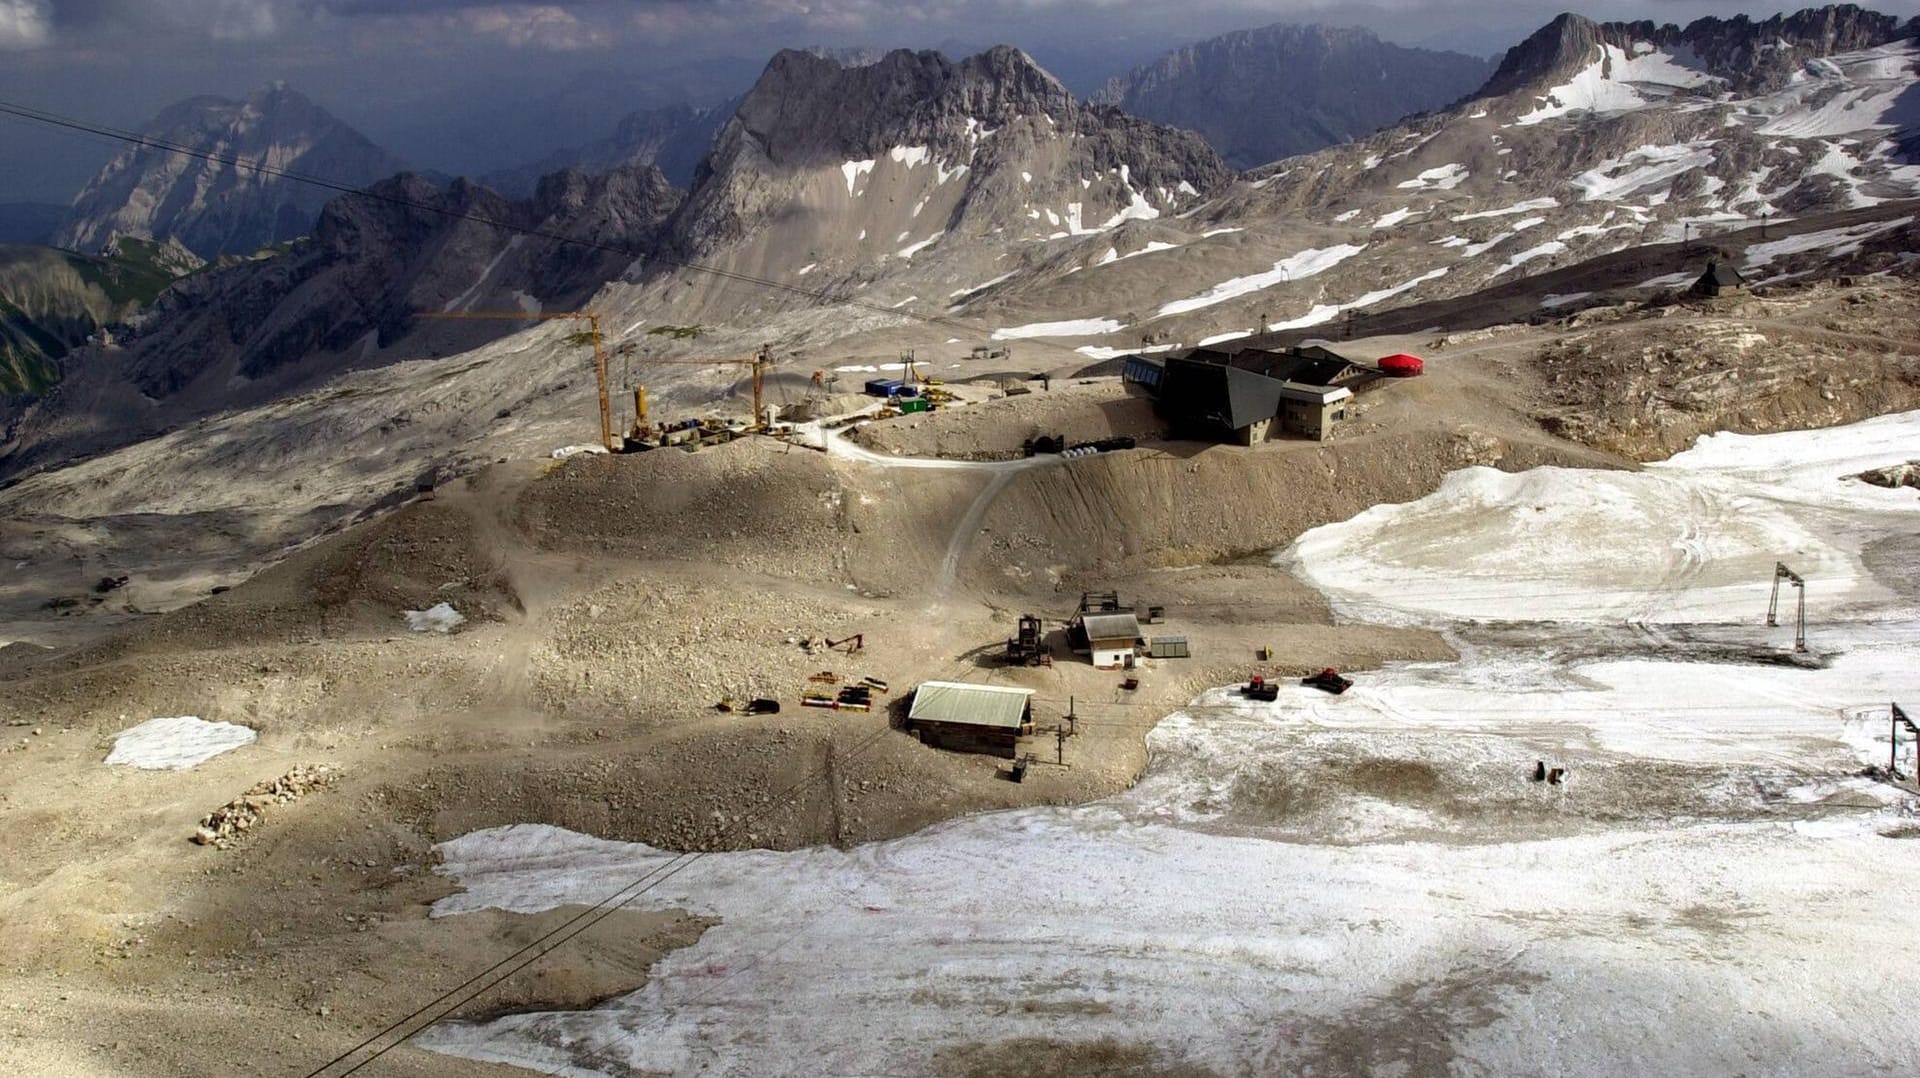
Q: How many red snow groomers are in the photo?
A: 2